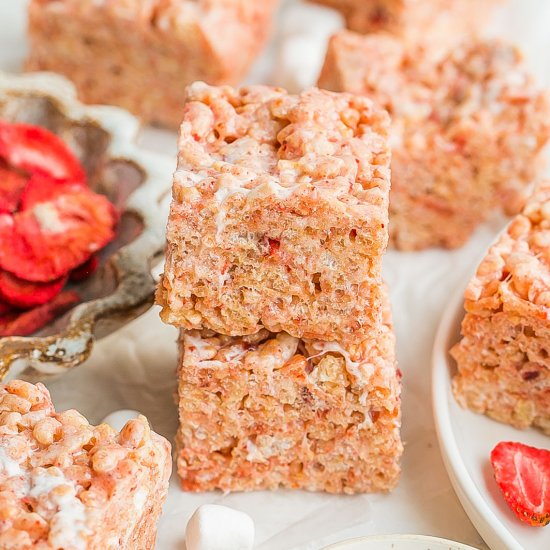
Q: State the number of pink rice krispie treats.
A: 7